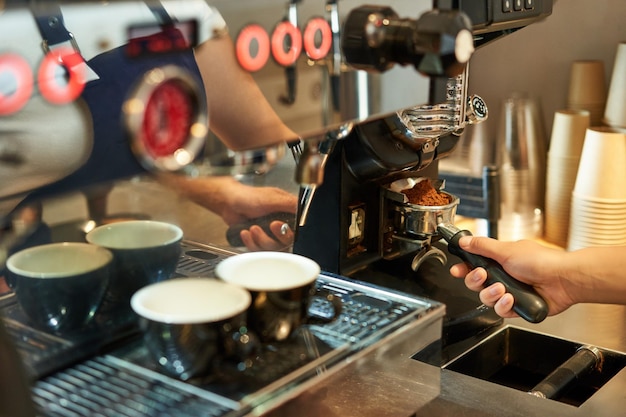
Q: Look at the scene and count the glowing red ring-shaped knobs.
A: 5